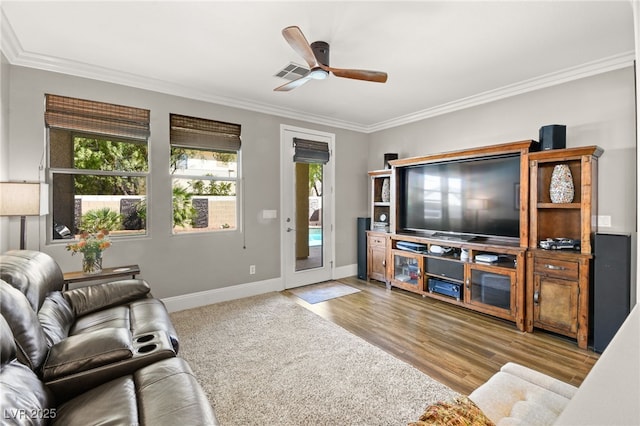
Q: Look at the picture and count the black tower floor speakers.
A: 2